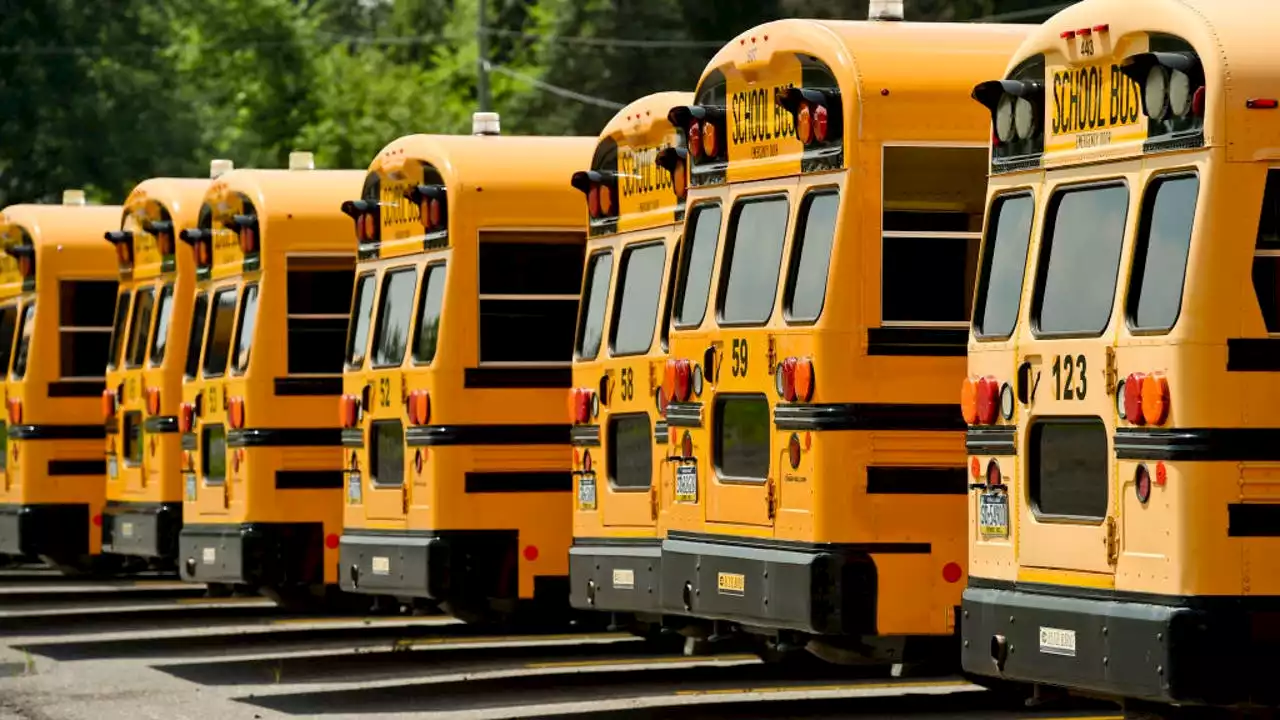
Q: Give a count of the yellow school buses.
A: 7